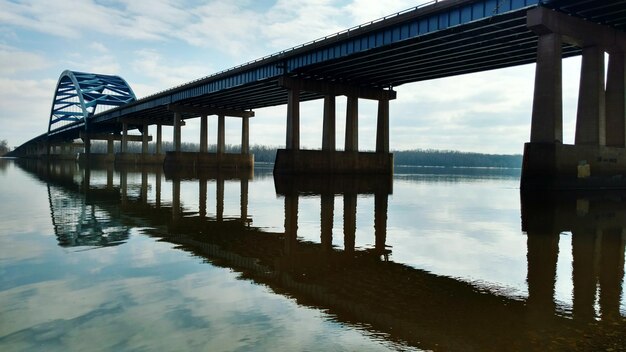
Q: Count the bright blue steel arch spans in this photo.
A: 1